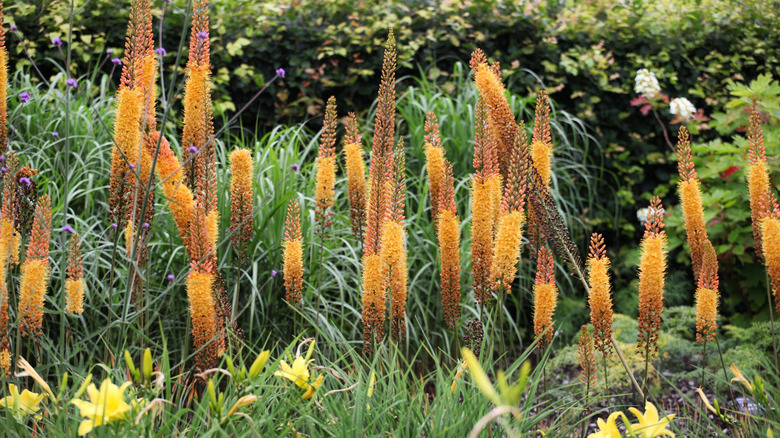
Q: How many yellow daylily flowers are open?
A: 5